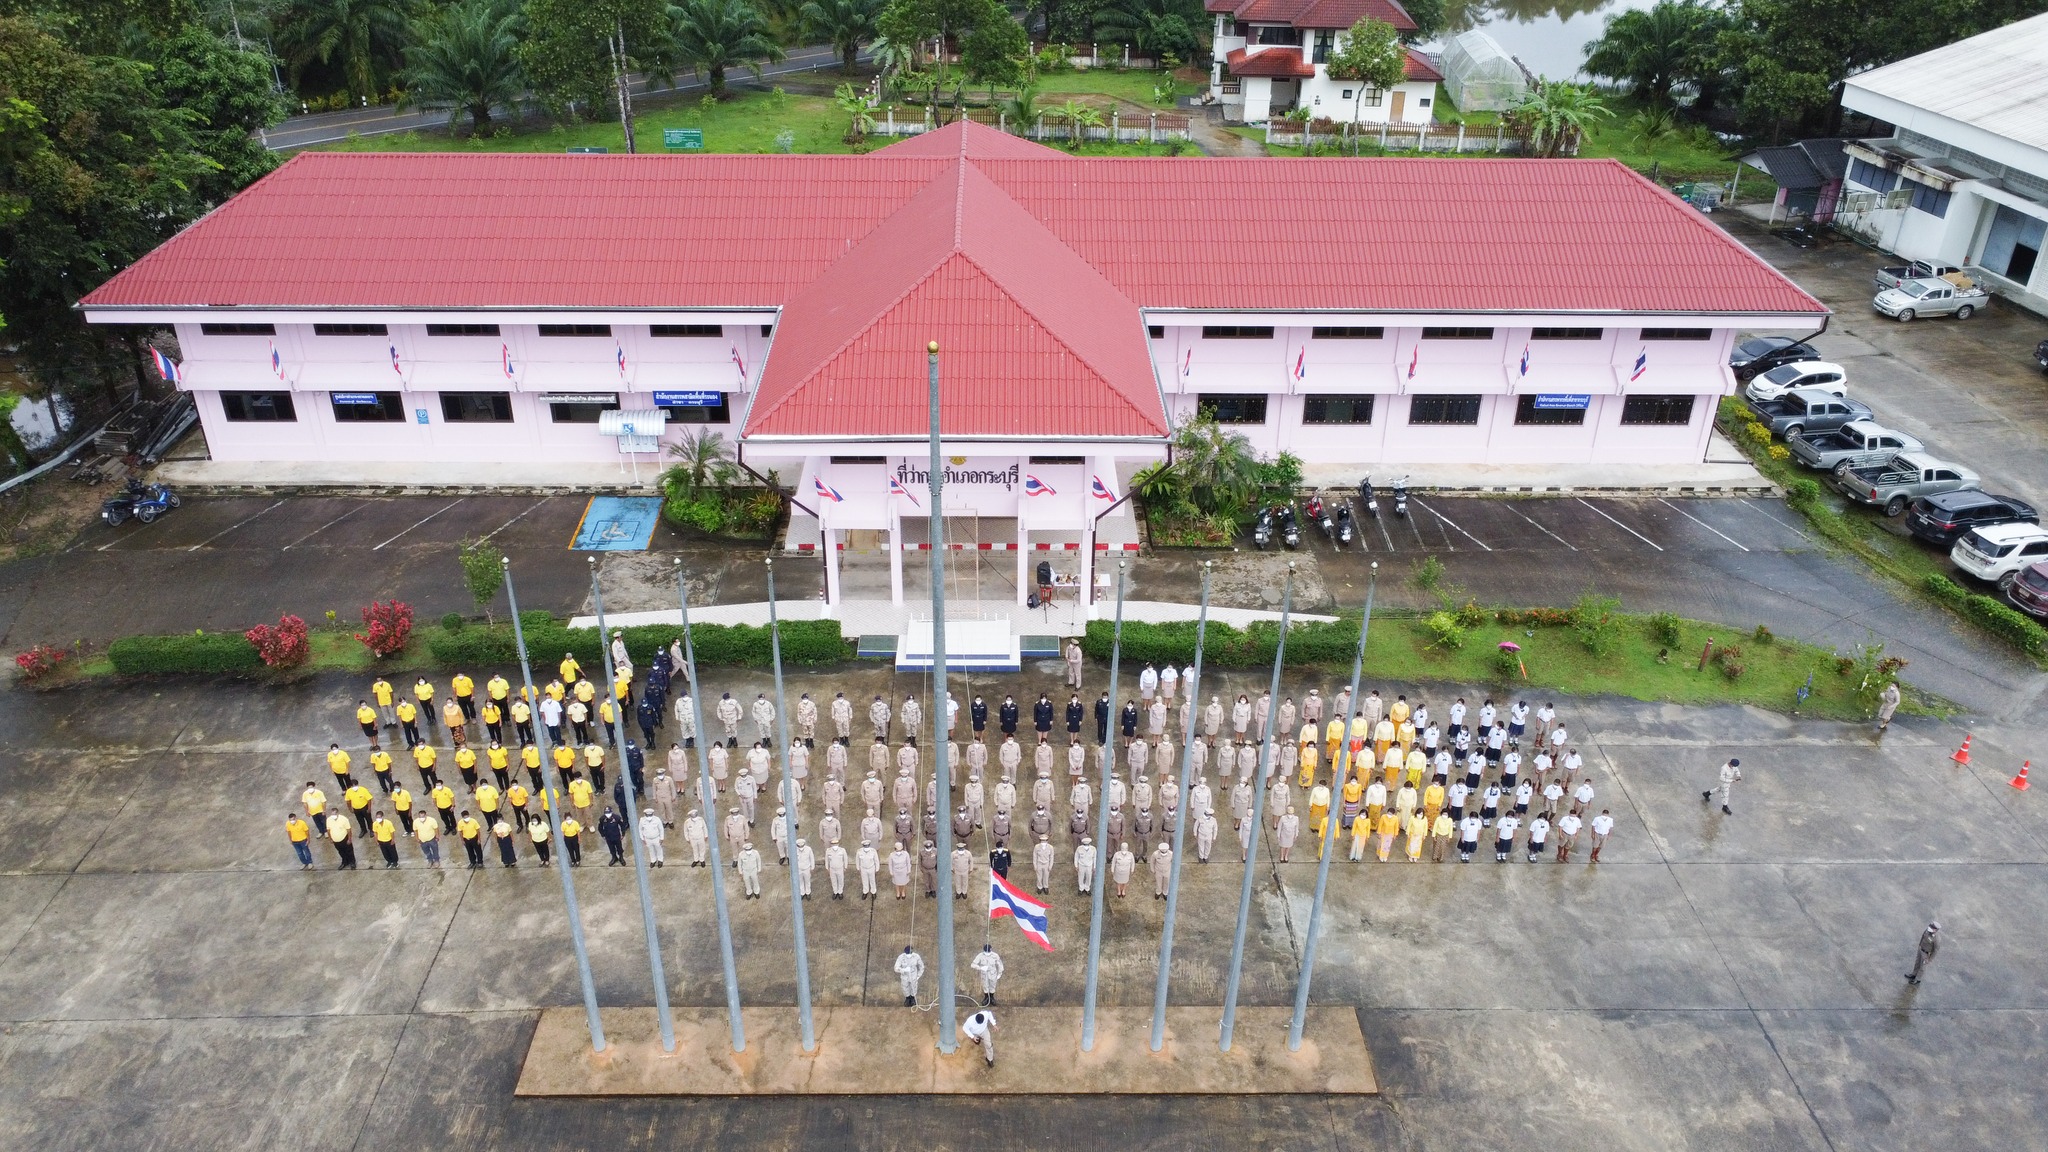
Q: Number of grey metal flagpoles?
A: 9